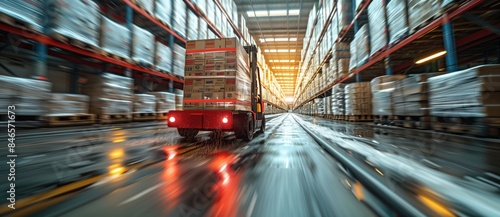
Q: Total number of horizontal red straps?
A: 2